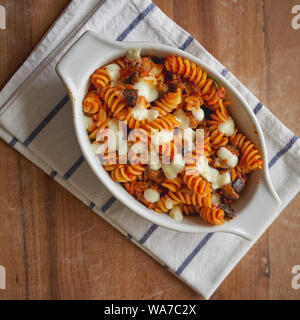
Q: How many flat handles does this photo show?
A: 2